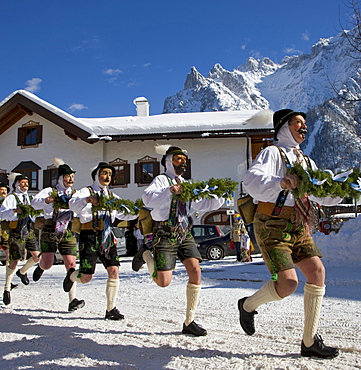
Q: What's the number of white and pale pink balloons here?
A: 0